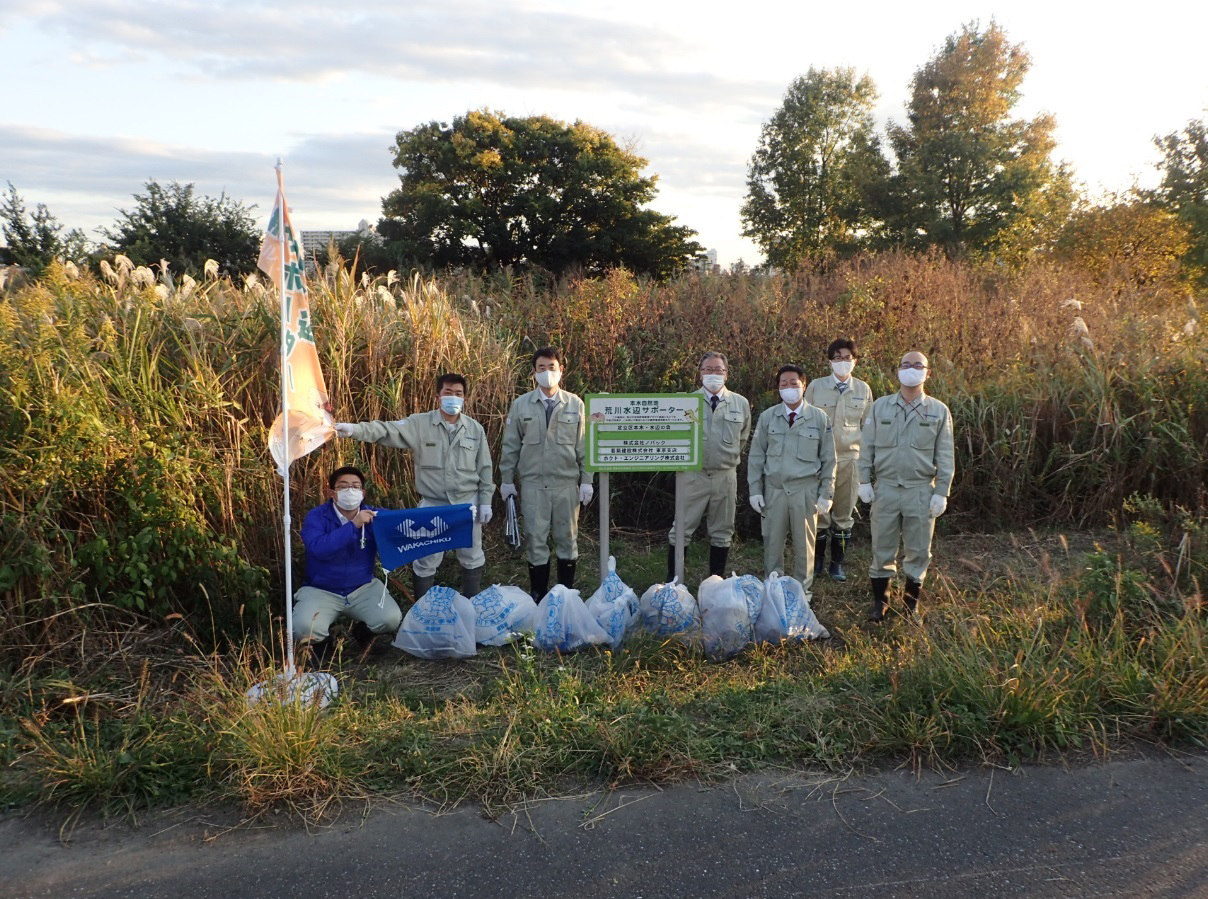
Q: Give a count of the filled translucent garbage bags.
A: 7